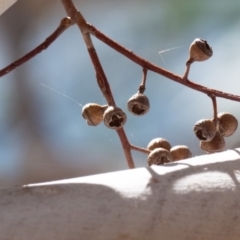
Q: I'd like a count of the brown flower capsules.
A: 10